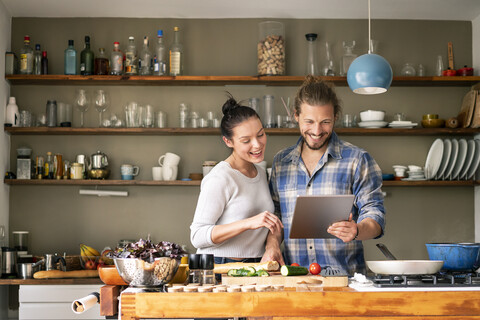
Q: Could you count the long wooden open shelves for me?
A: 3